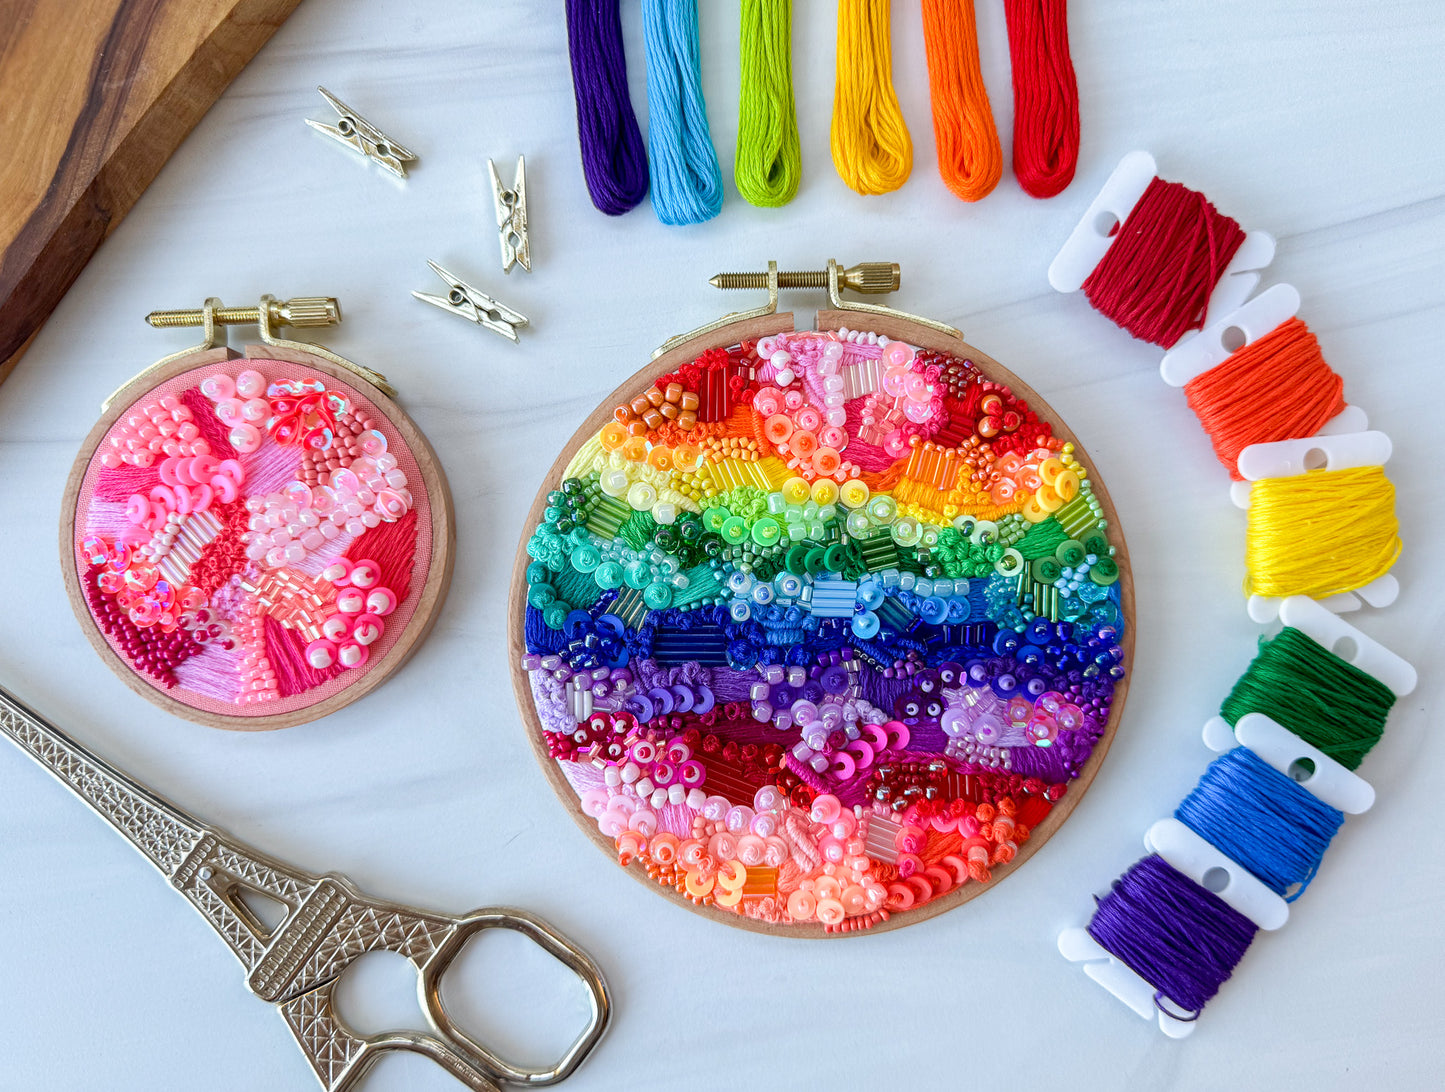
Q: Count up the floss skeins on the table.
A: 6